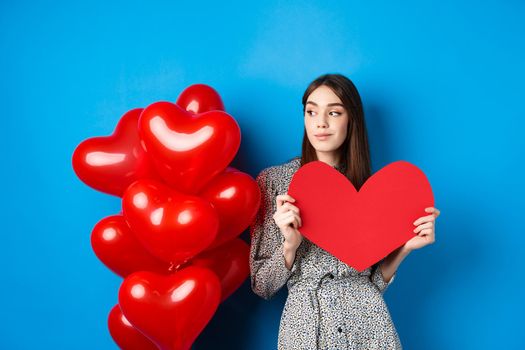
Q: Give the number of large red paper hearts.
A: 1